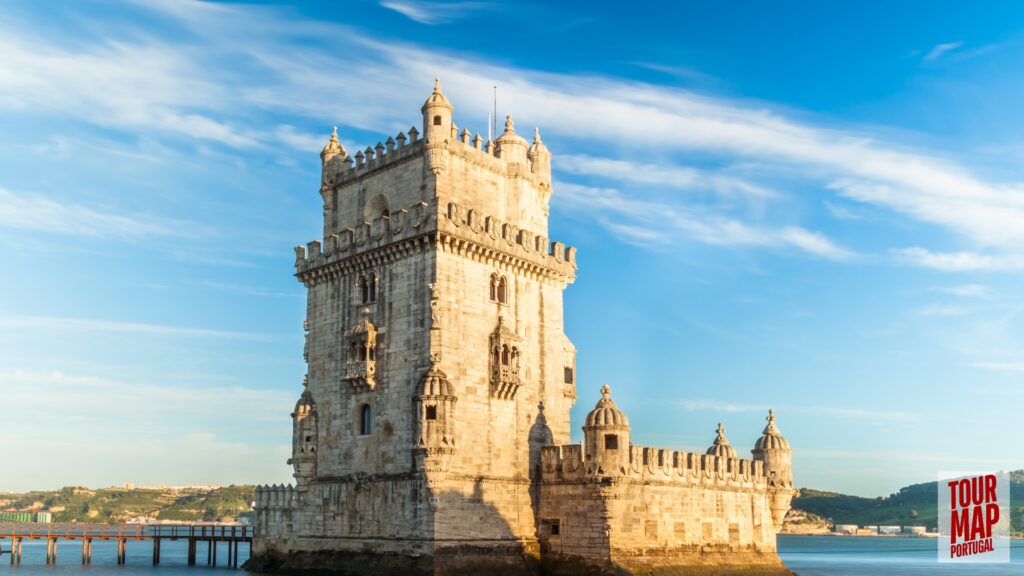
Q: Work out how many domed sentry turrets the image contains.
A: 9